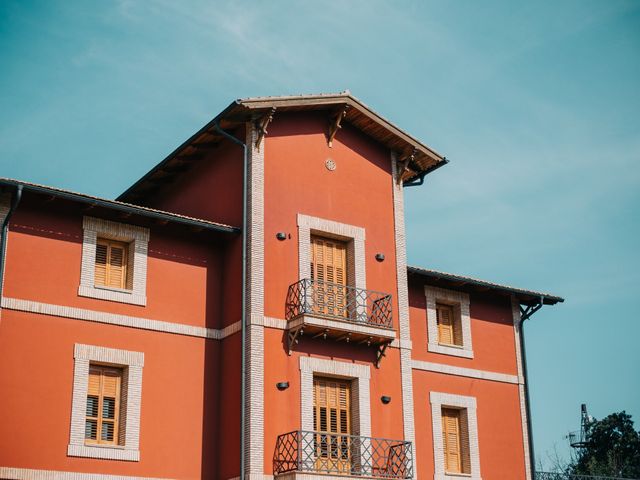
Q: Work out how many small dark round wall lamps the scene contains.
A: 4